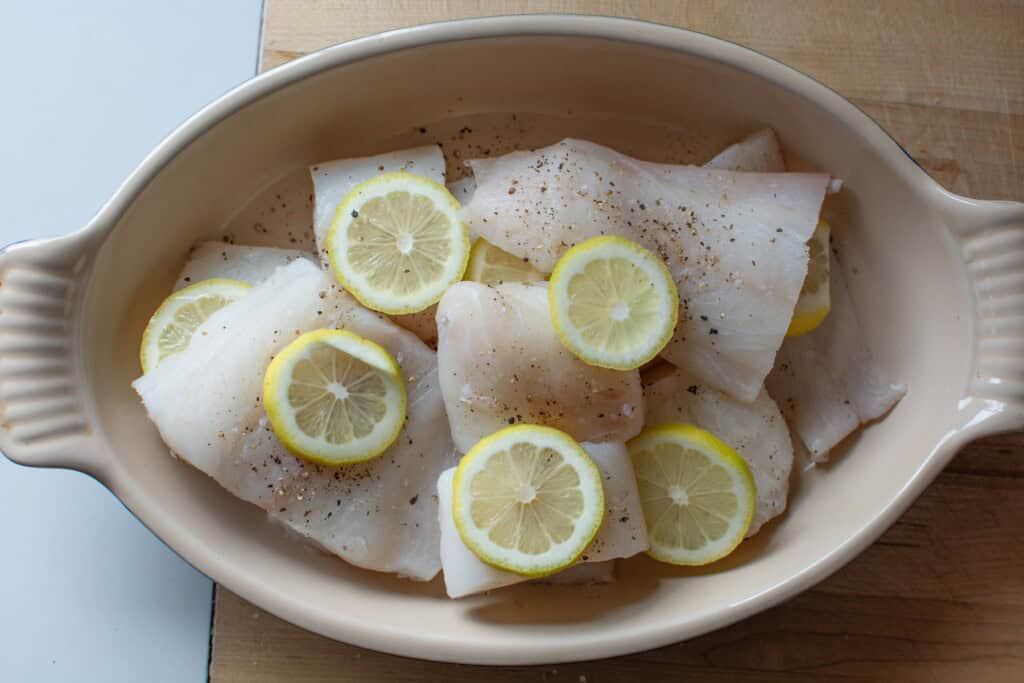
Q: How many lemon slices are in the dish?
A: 8